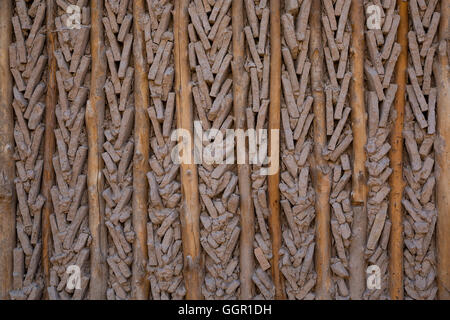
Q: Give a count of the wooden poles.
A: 11